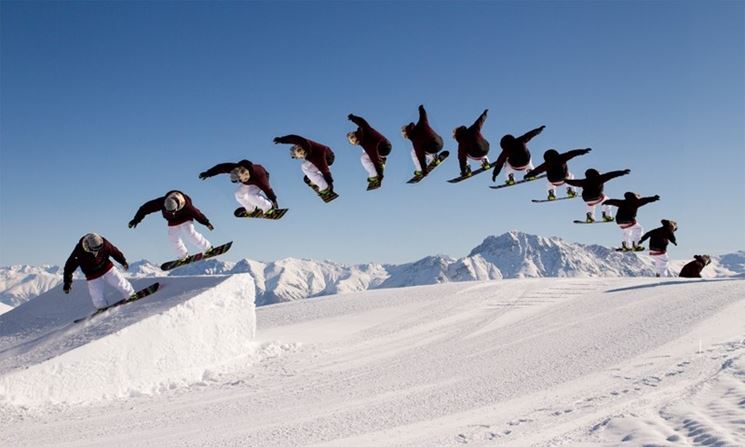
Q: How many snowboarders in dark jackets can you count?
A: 13